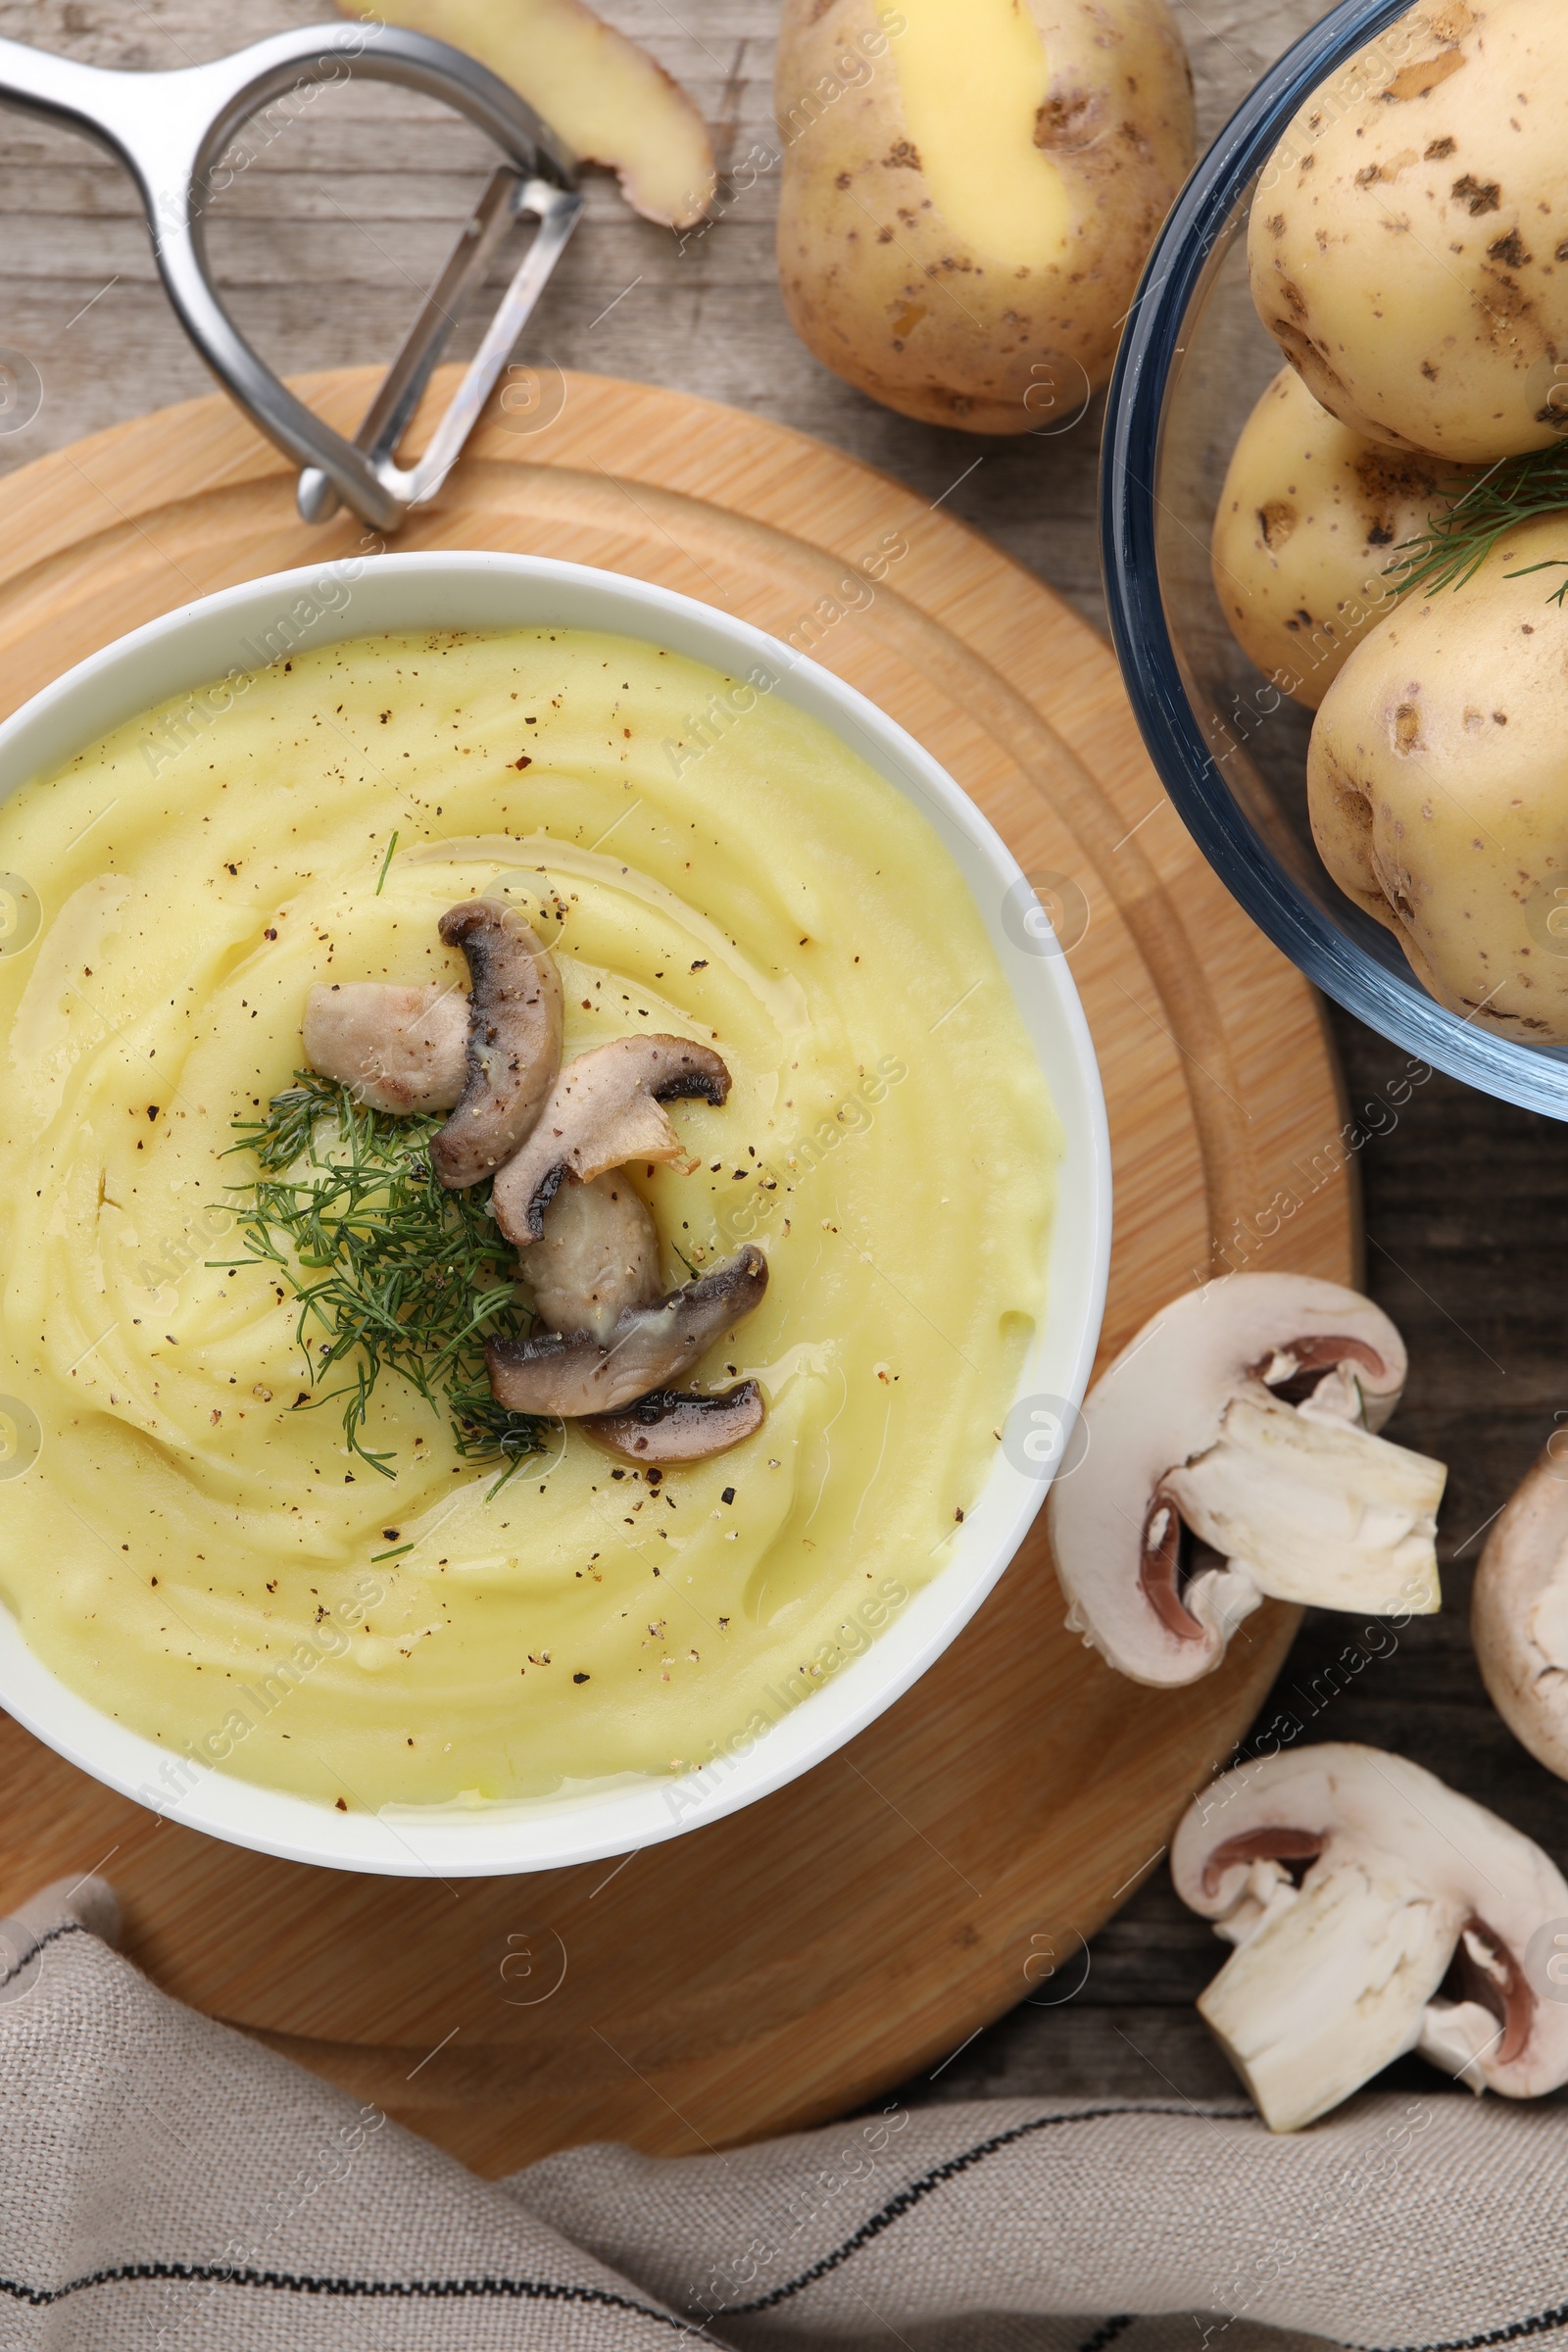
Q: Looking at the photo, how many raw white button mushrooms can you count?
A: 3